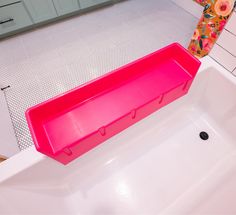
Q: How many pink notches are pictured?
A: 5